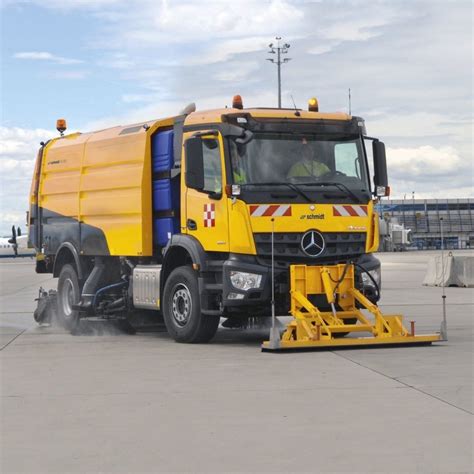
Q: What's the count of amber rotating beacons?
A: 3